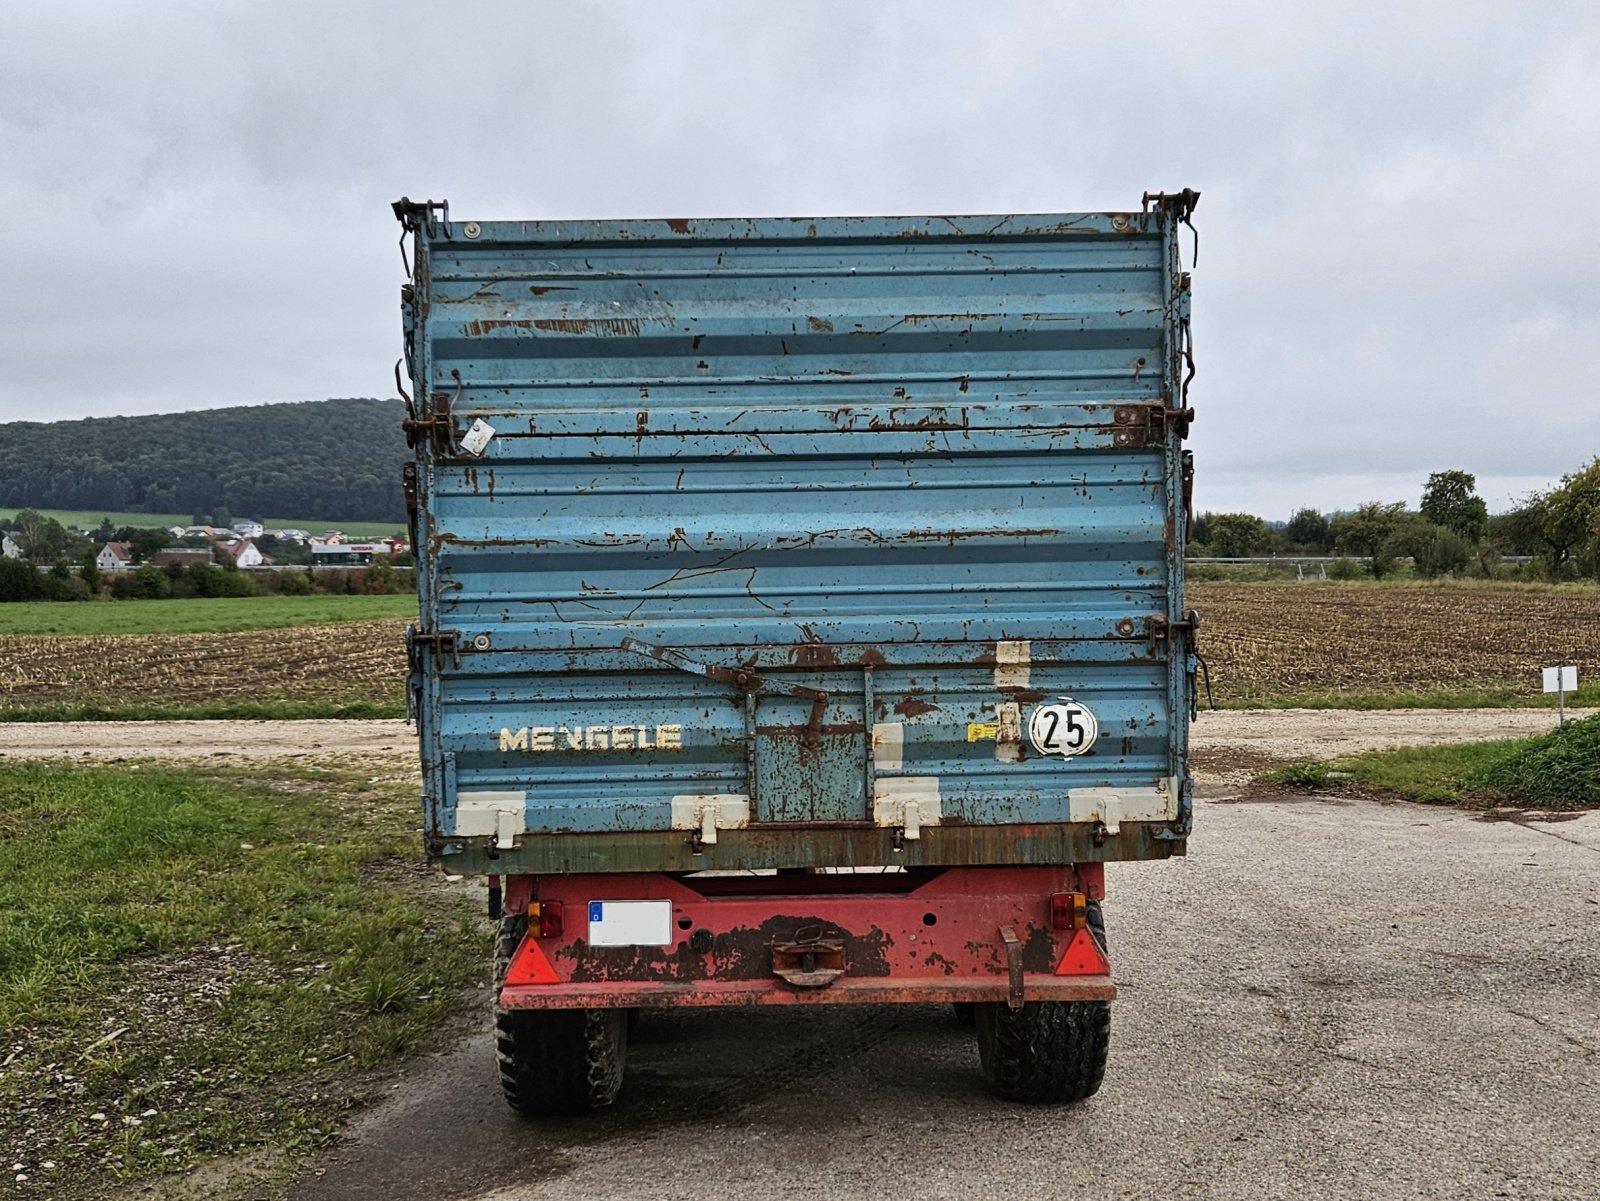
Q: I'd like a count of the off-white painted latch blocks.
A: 4